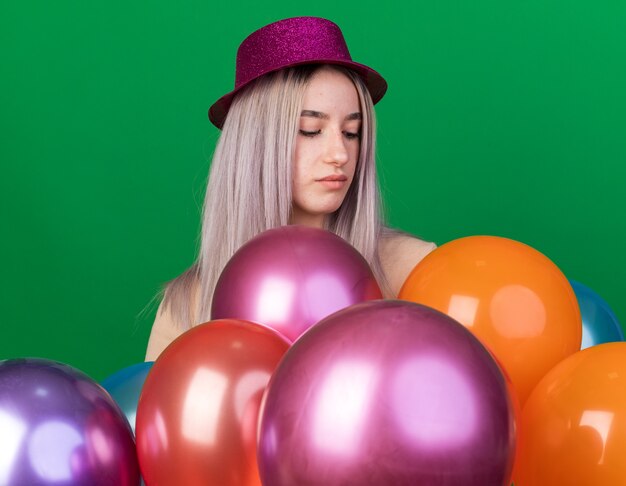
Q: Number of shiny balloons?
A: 8